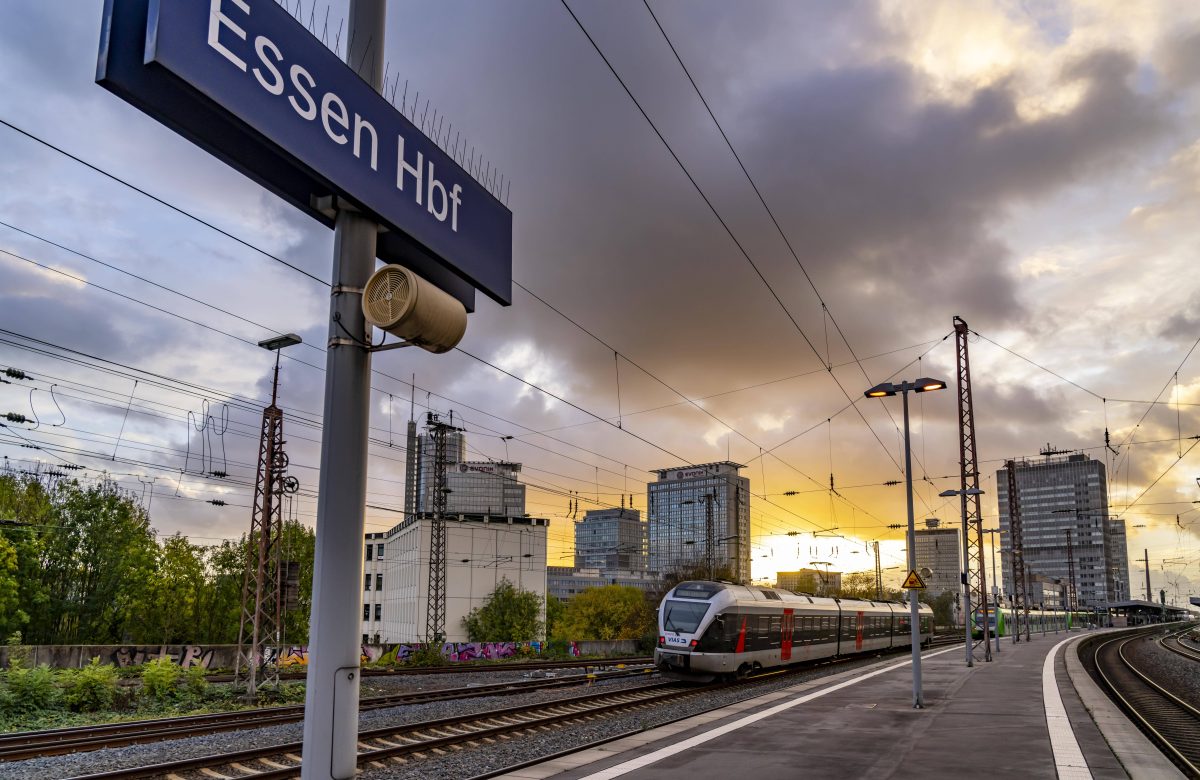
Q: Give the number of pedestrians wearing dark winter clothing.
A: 0